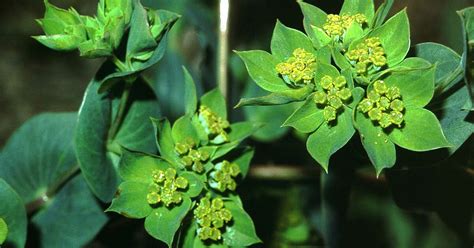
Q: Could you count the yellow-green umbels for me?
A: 10